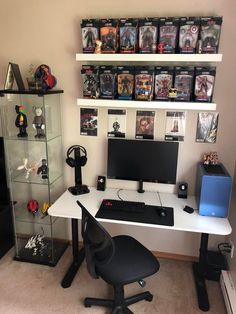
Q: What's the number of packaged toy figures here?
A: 14